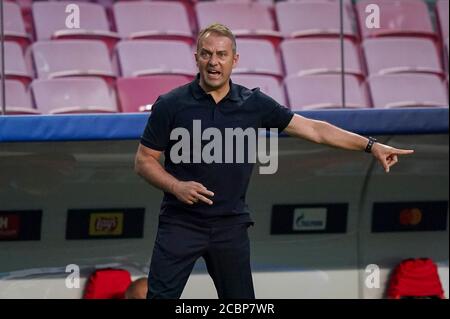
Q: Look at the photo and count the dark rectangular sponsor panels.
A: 4